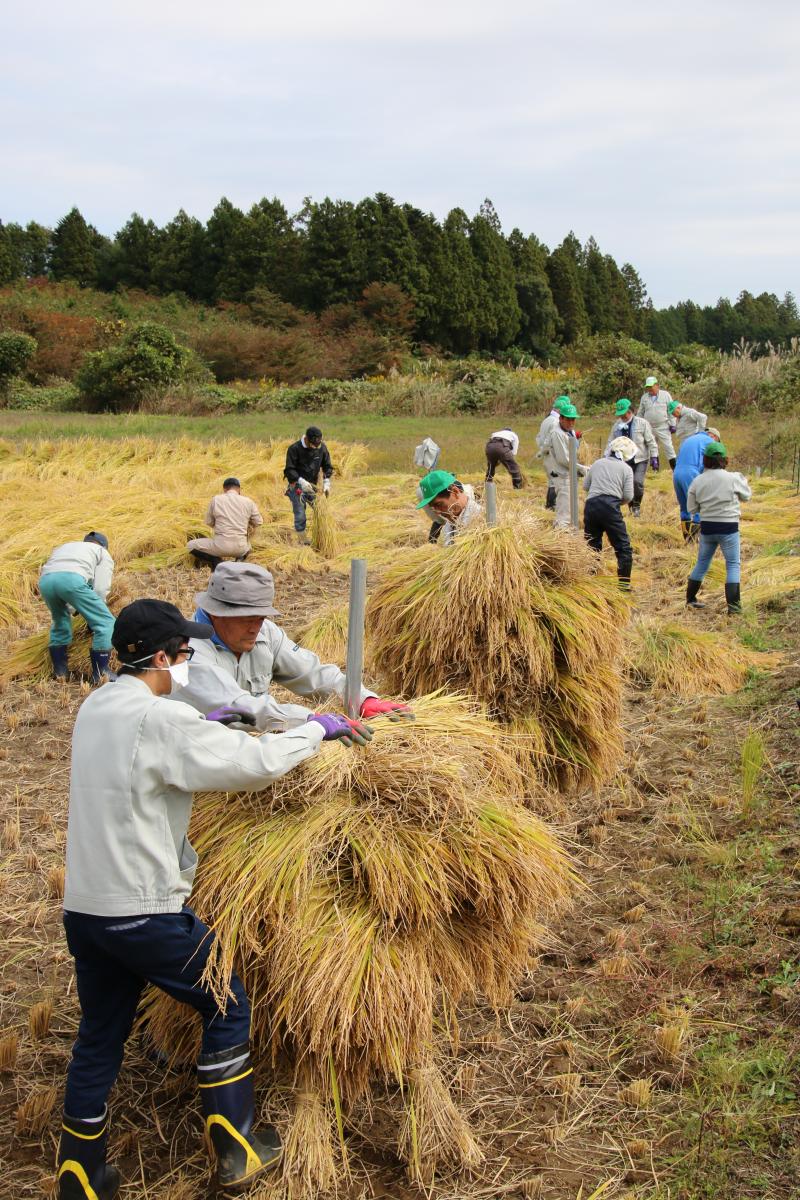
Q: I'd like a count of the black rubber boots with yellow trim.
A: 2